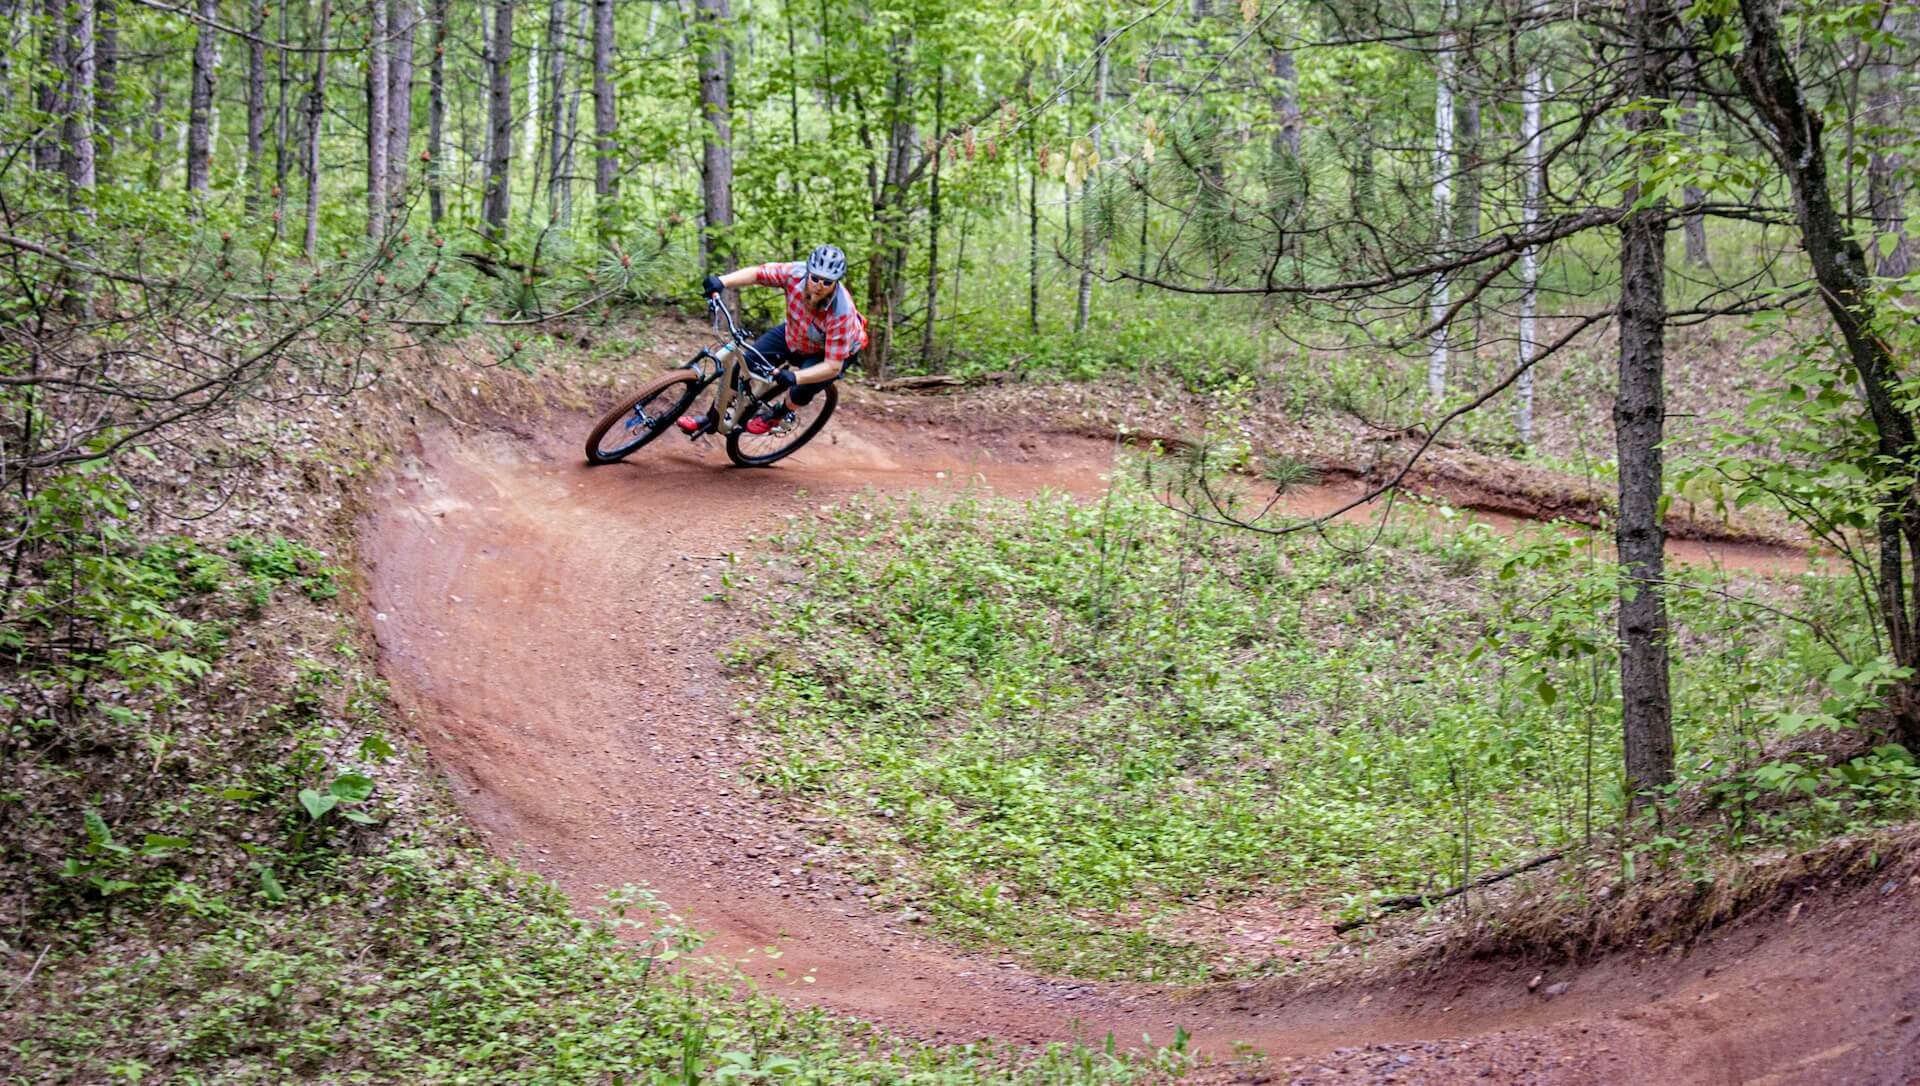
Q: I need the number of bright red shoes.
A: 2